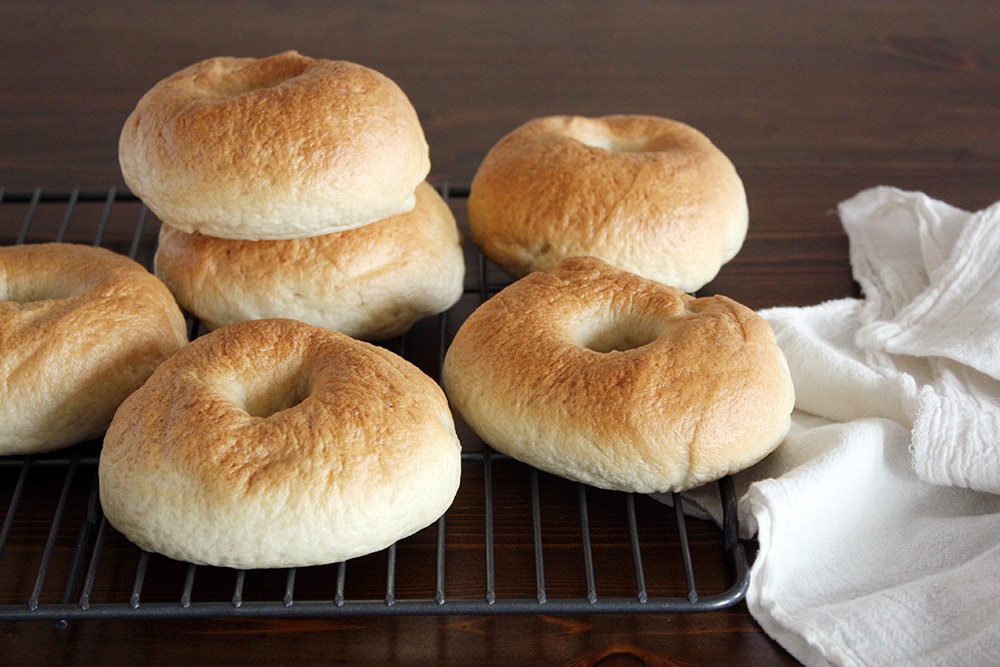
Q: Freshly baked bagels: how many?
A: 6